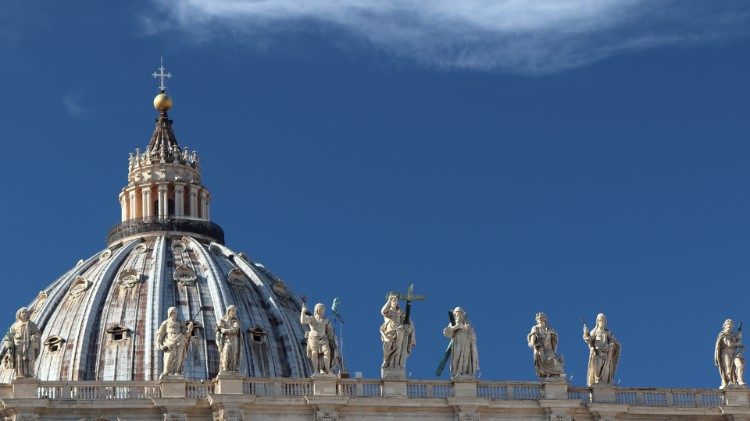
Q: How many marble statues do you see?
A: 9